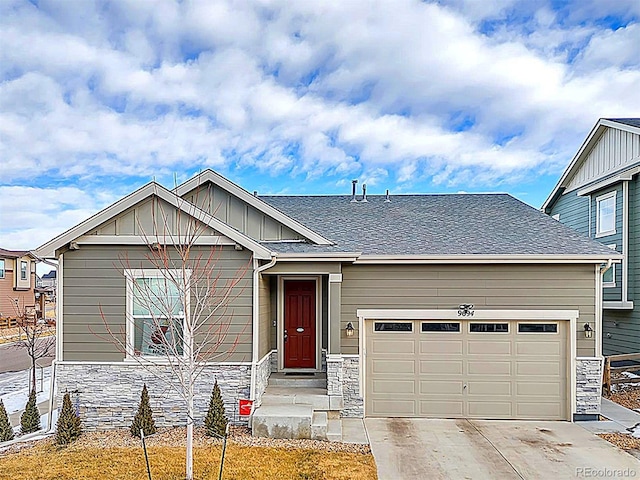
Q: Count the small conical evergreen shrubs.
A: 5